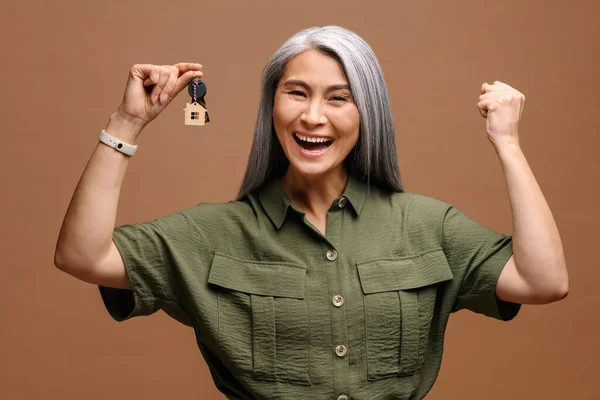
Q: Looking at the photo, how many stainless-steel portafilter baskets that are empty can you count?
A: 0